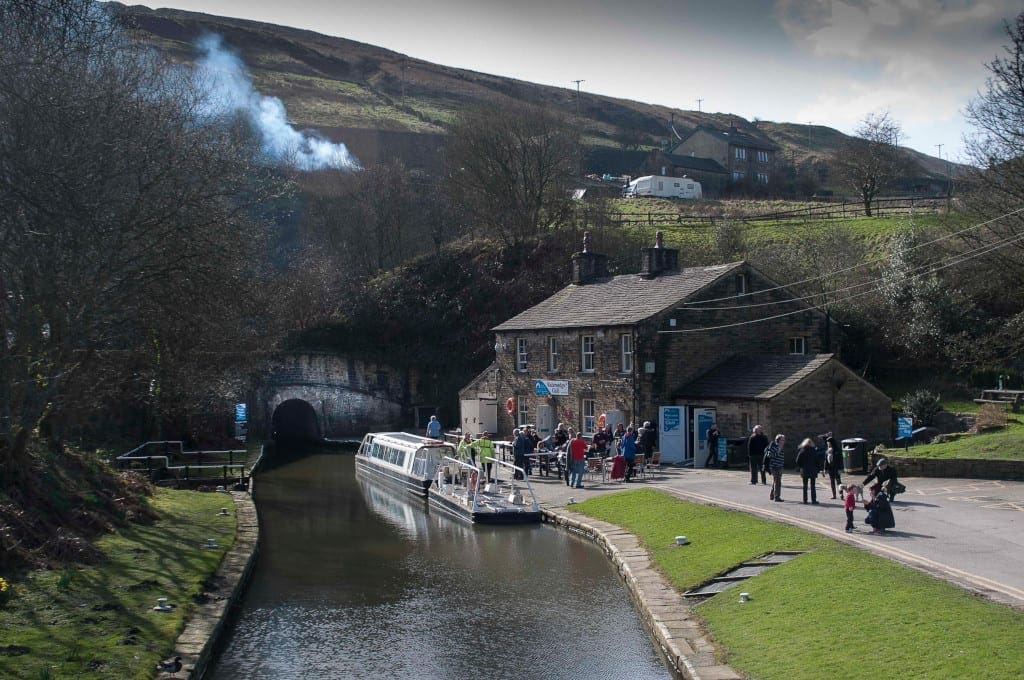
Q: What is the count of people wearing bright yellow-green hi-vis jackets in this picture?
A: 2